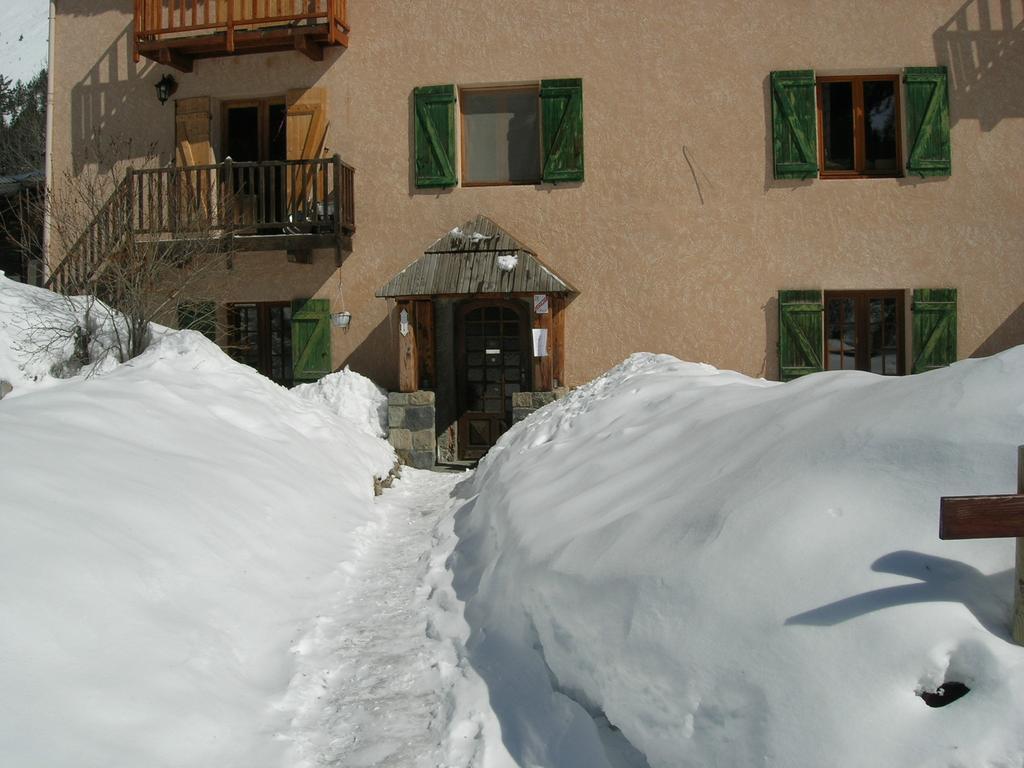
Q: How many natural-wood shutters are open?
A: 2